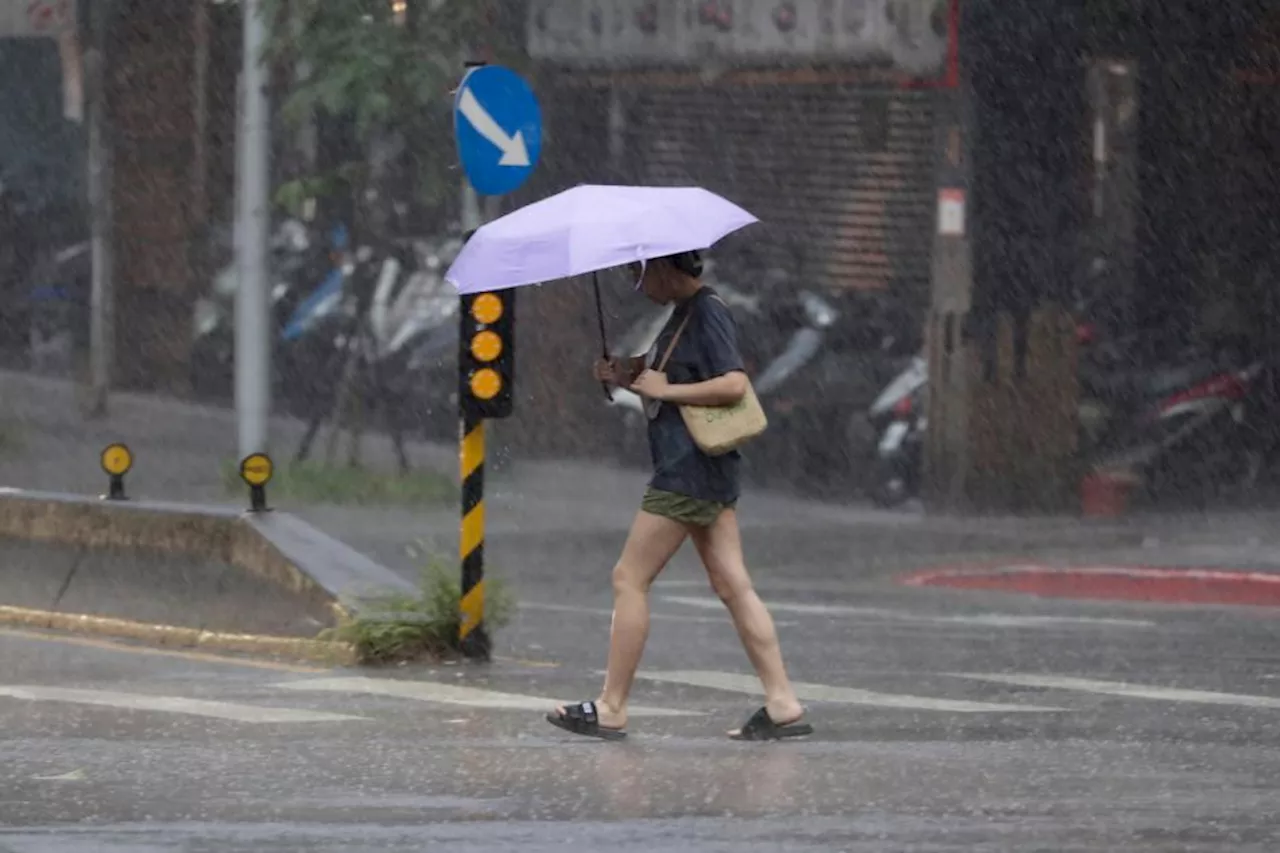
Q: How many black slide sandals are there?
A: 2